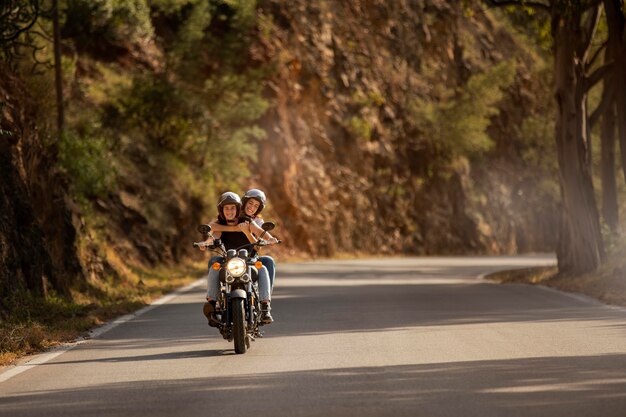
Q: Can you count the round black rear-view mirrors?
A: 2